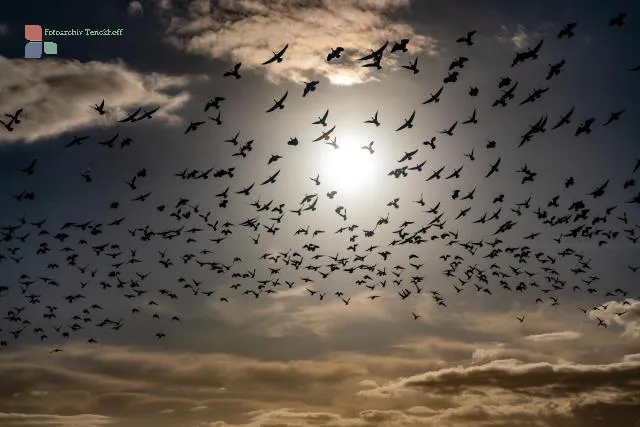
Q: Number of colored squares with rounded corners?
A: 3